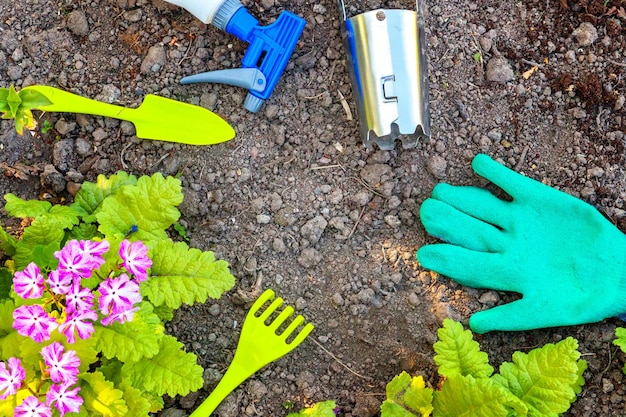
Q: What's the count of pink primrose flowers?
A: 14